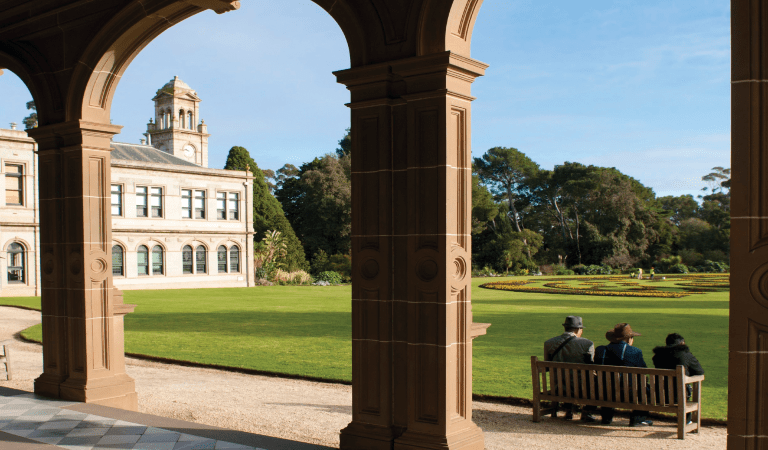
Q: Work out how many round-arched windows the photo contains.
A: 8